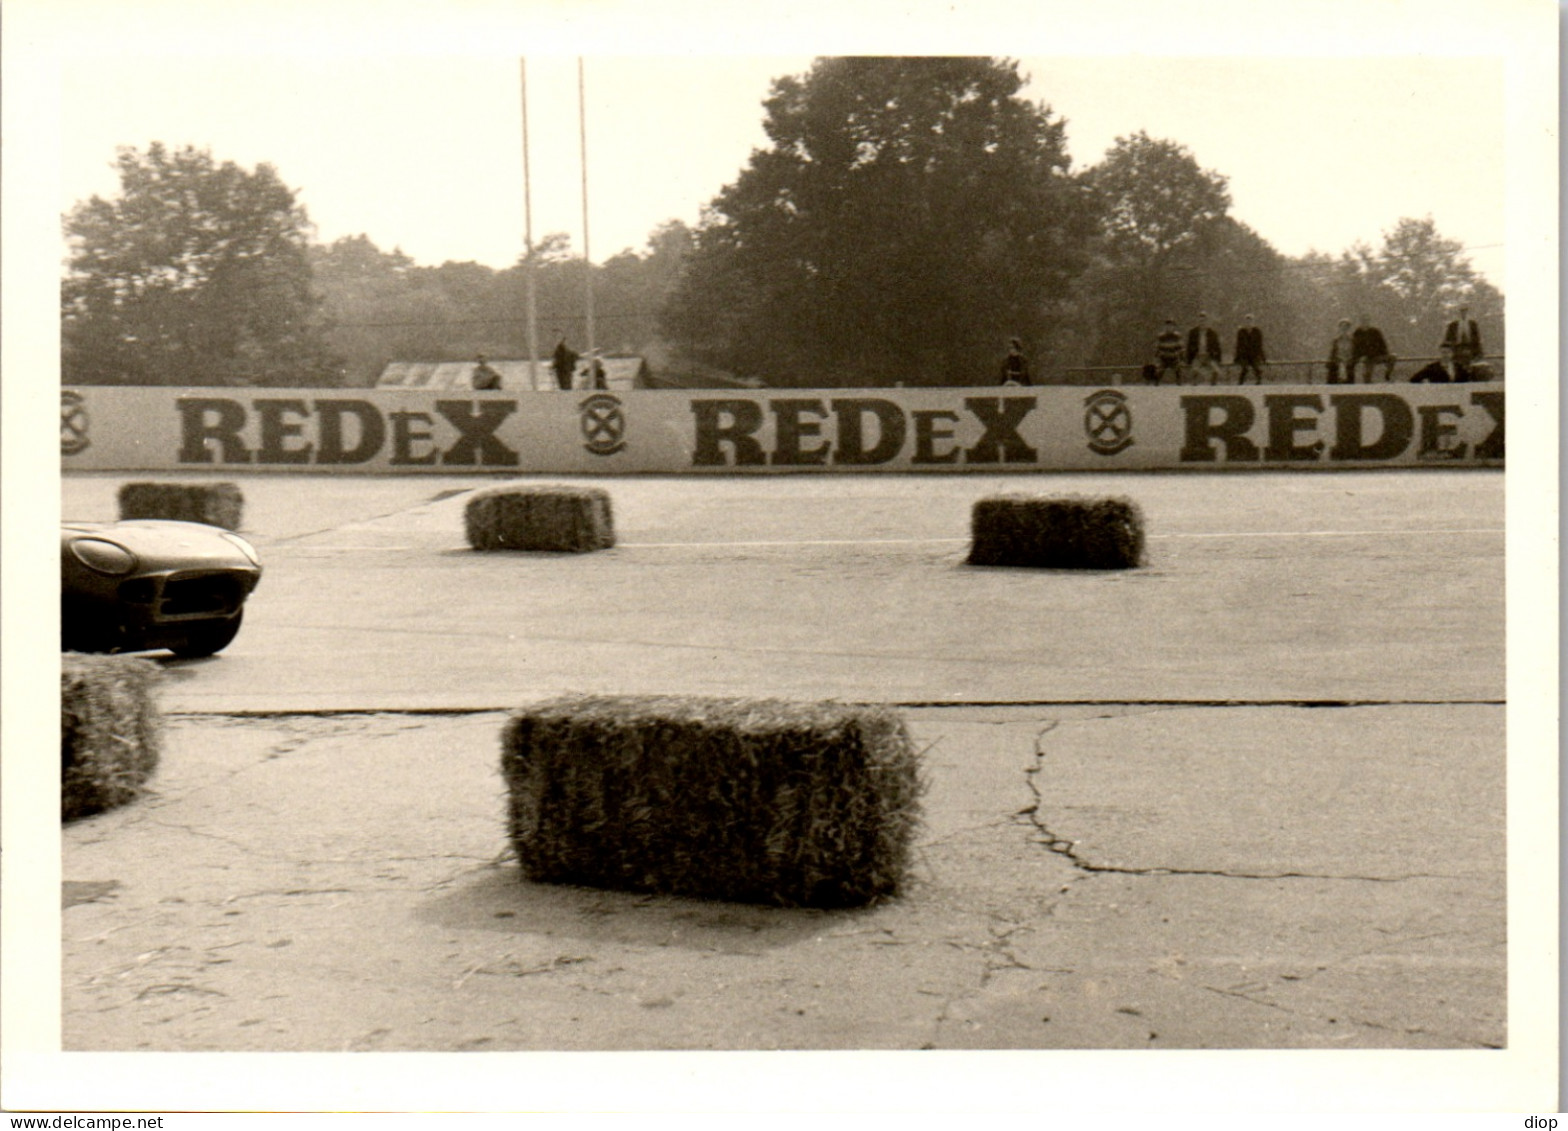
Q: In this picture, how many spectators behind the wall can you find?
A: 11